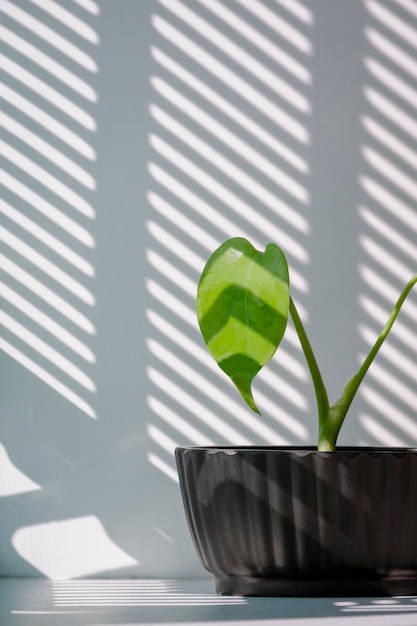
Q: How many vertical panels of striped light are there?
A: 3